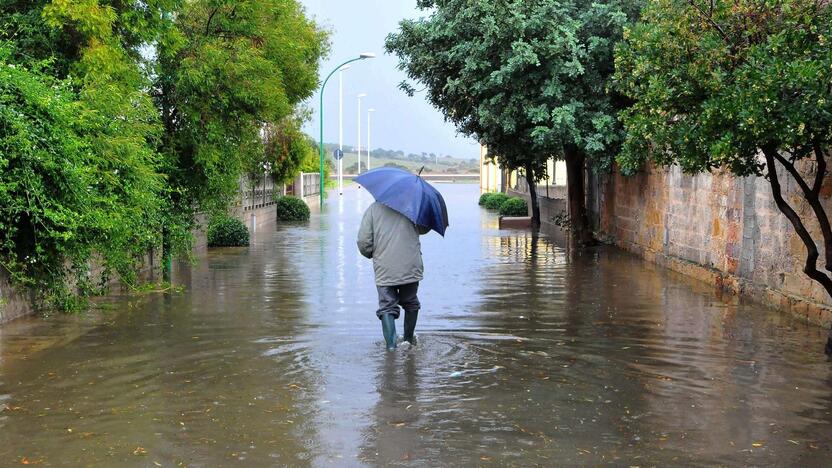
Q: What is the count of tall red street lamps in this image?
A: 0